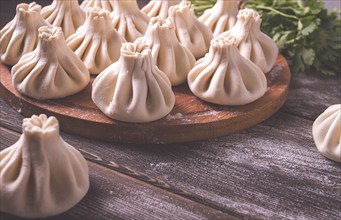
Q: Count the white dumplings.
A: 15